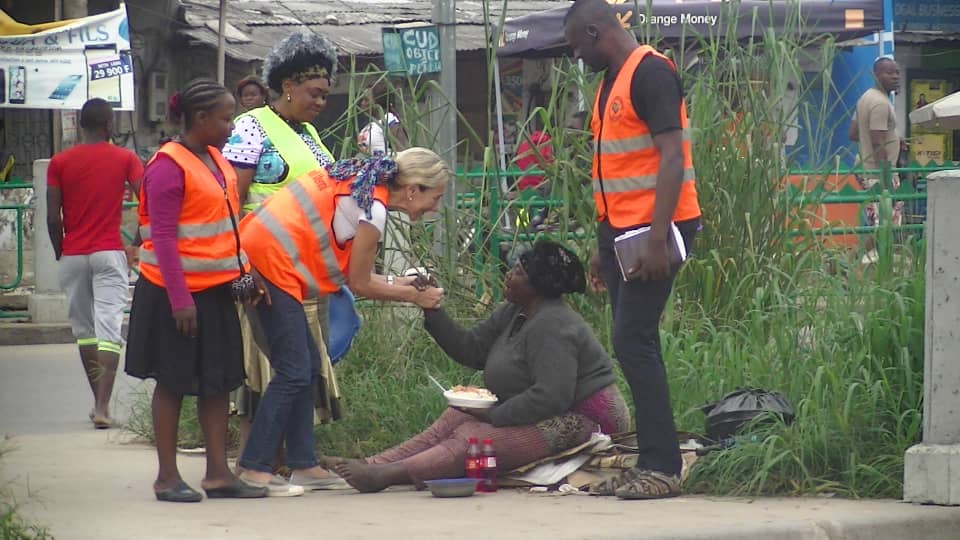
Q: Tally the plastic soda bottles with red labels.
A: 2